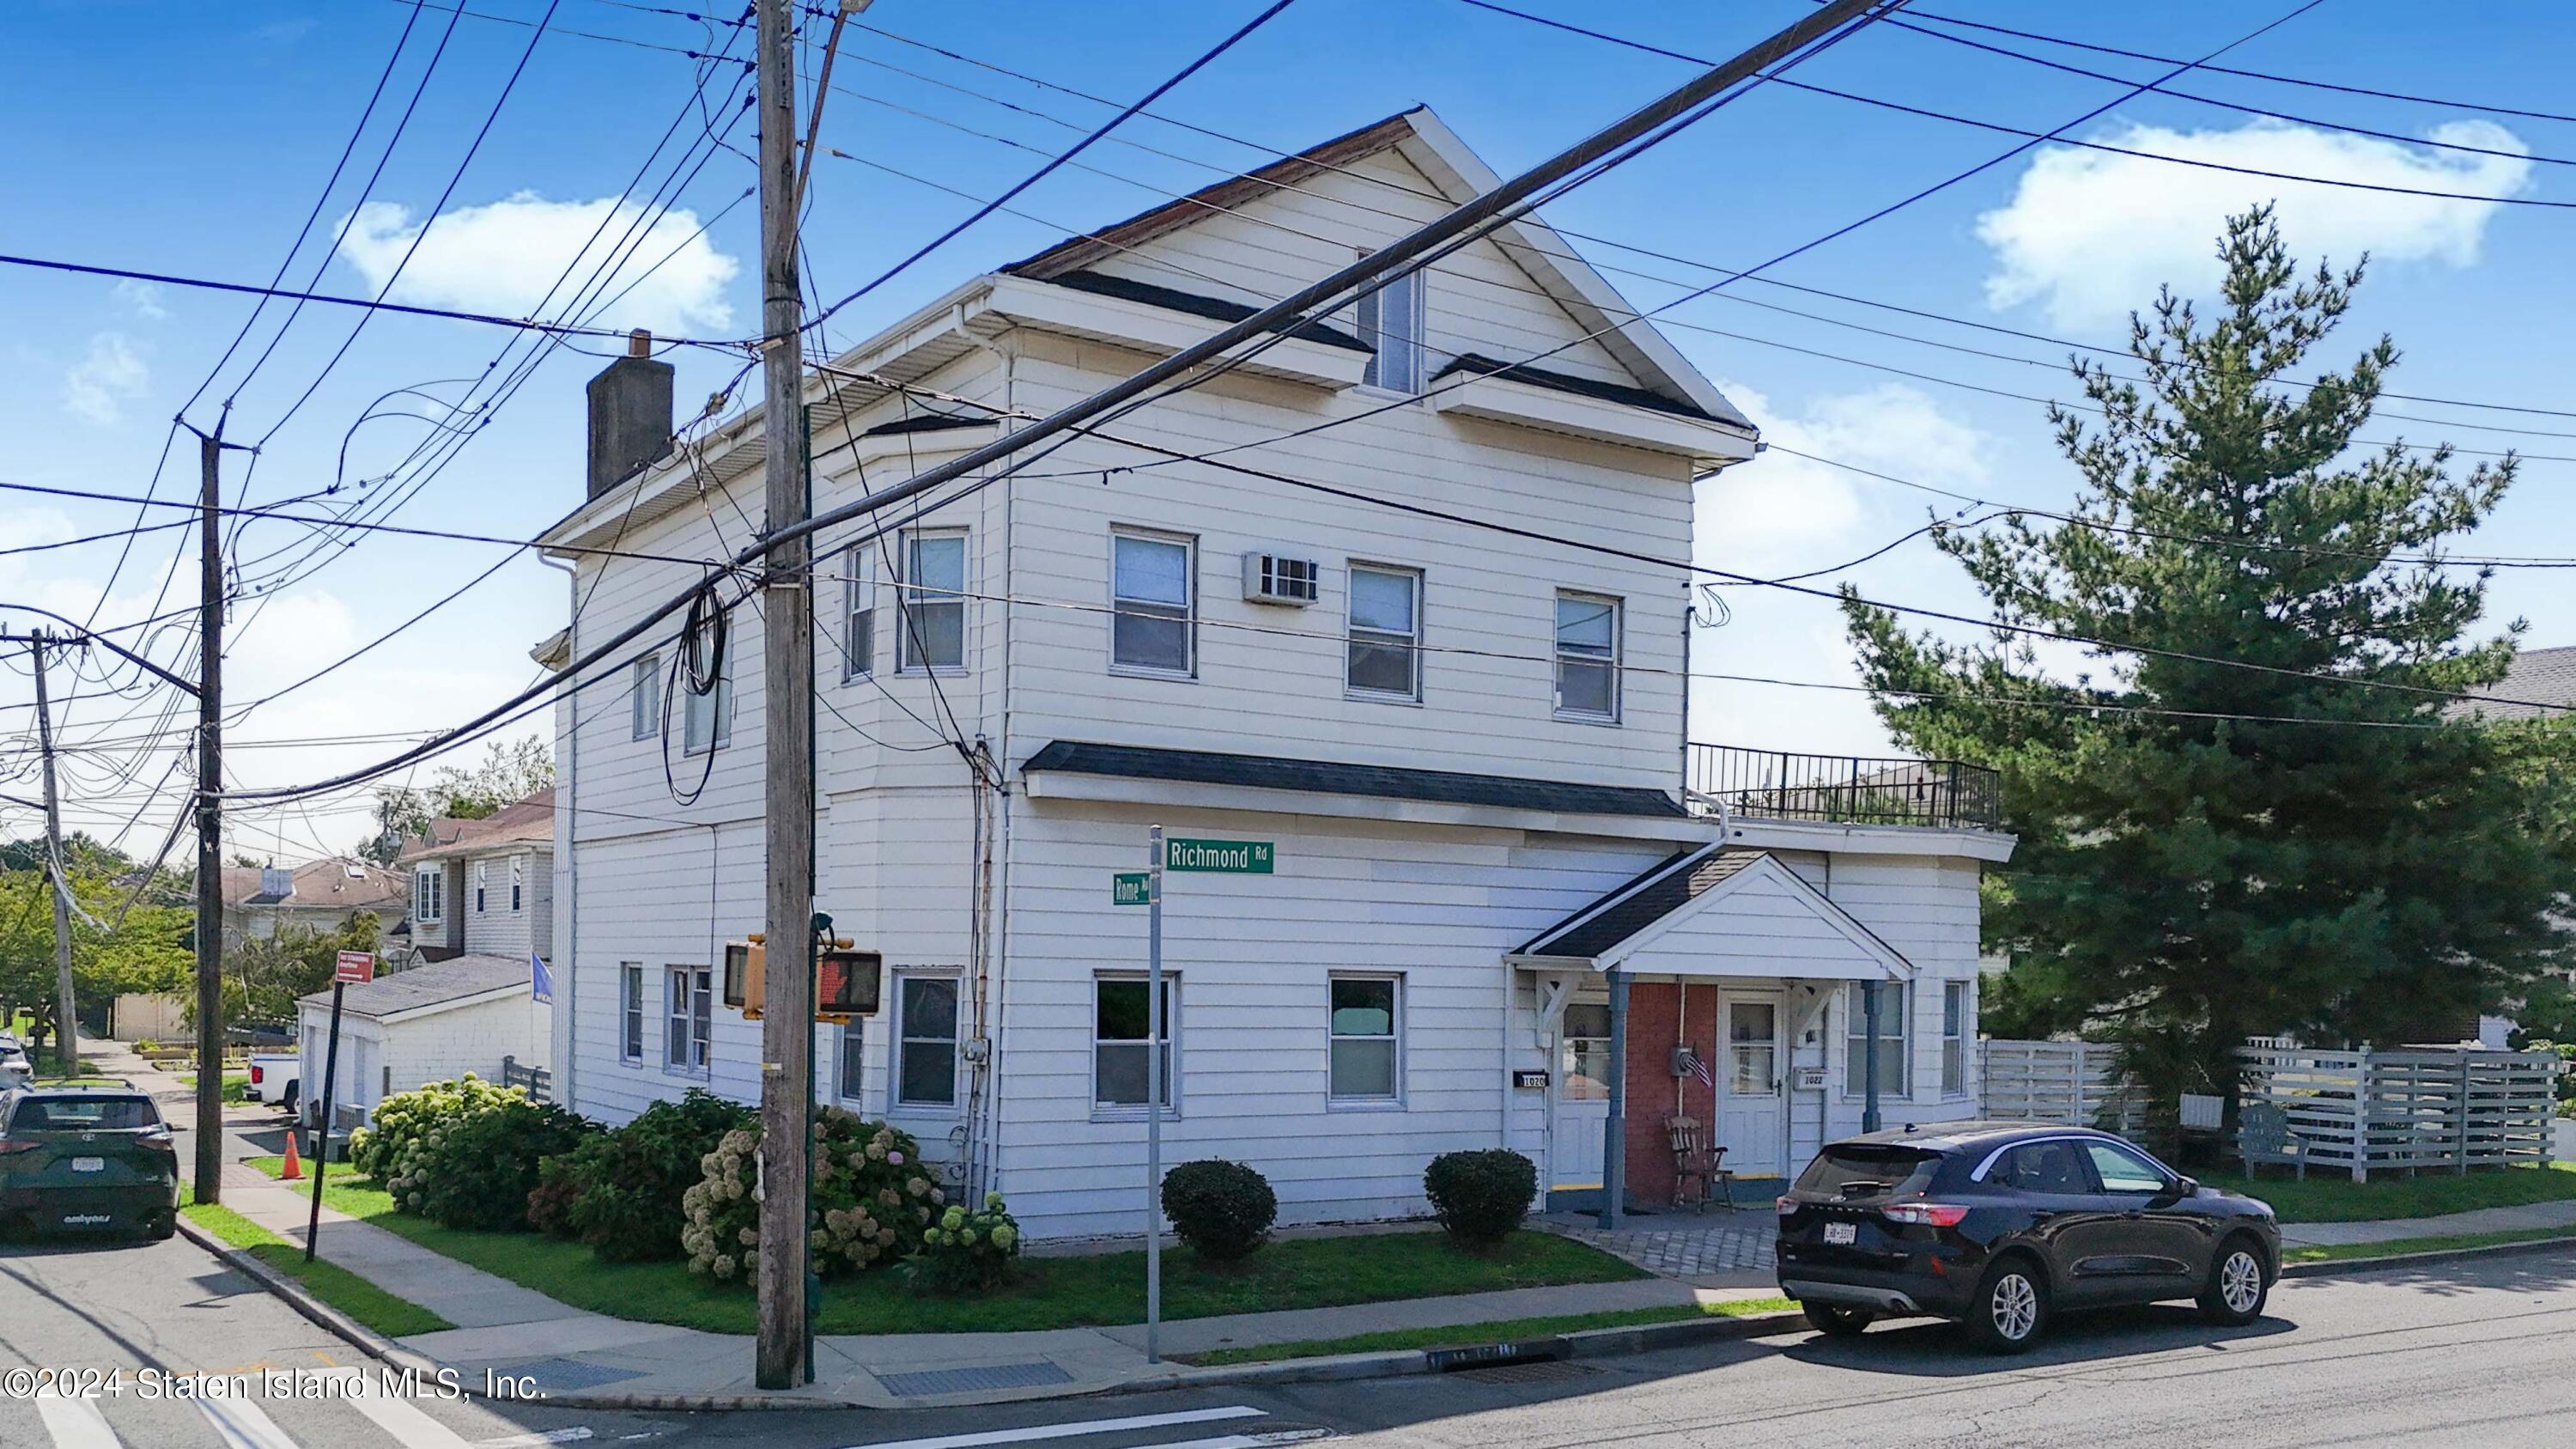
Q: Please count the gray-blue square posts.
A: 2